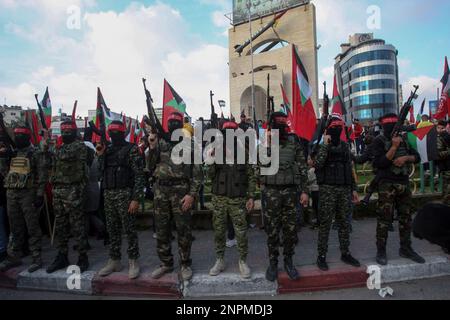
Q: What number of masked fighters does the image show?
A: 8